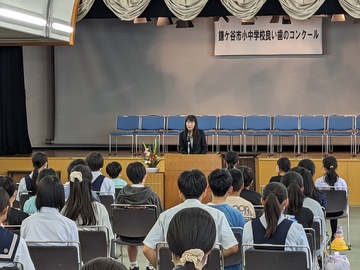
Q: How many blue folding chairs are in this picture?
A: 10